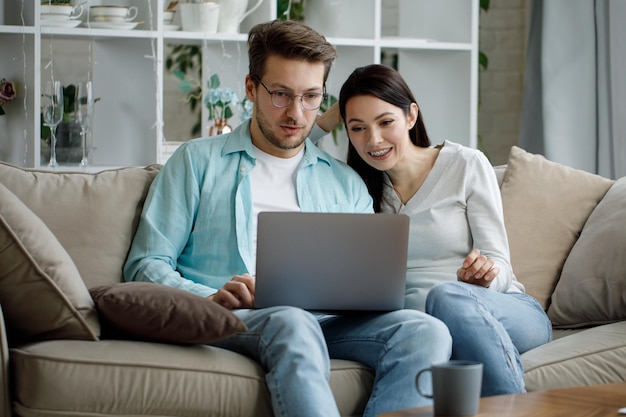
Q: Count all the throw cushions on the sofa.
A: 4